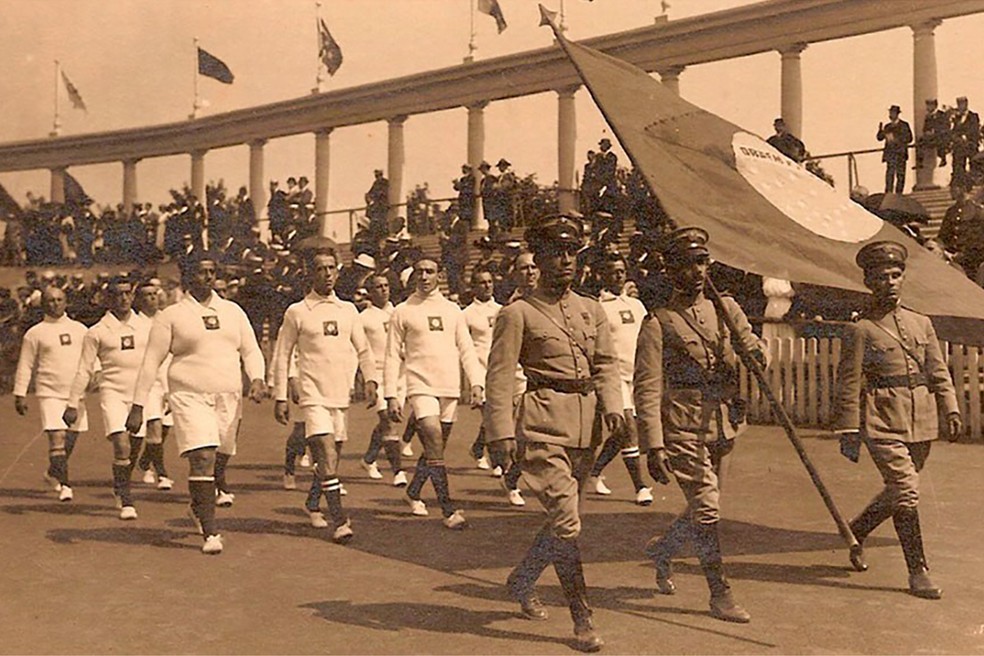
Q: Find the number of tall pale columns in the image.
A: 11